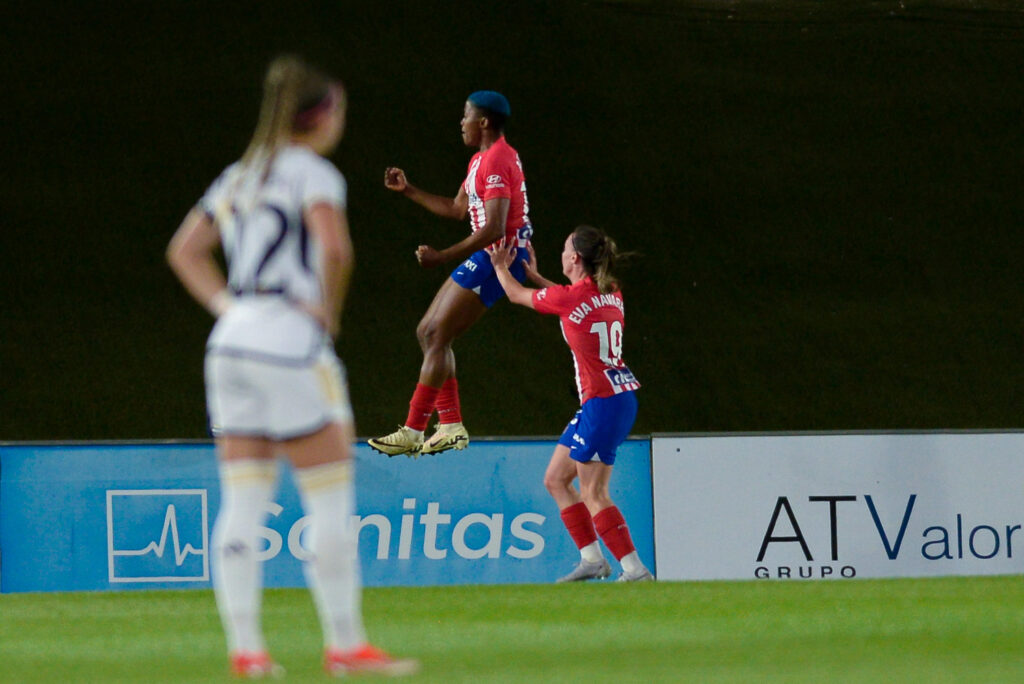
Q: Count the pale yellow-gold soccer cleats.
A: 2